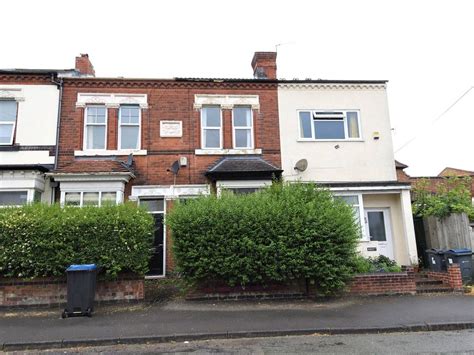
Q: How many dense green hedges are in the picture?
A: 2